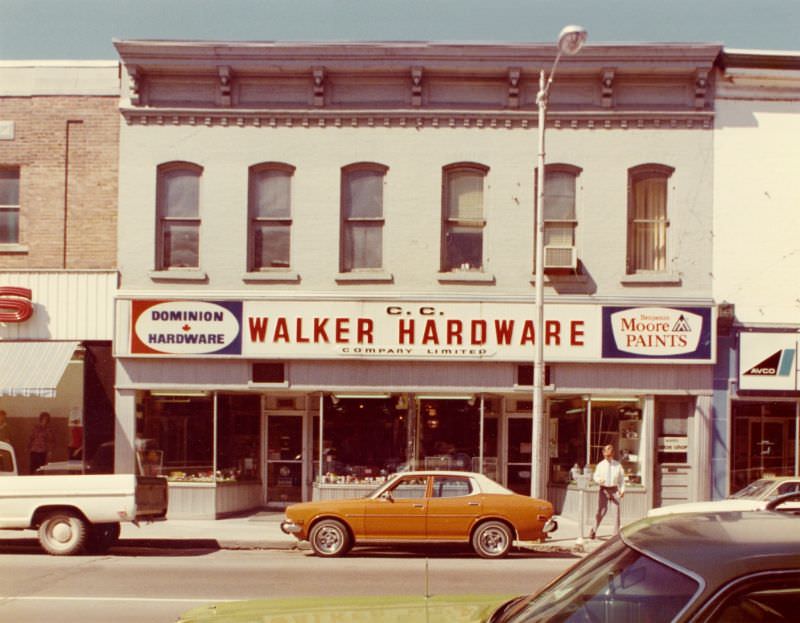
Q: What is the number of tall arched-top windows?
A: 6